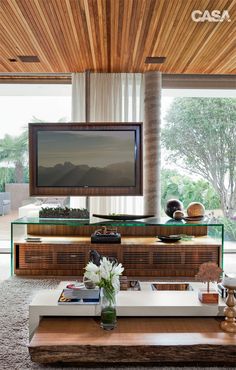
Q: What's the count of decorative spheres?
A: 3